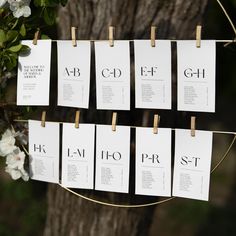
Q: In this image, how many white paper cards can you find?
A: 10